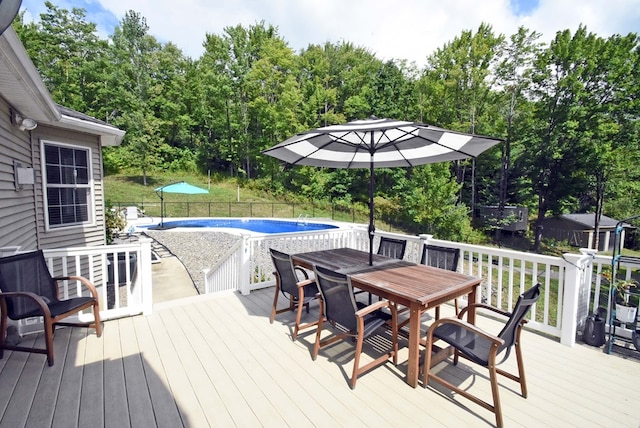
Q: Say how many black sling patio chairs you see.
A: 6